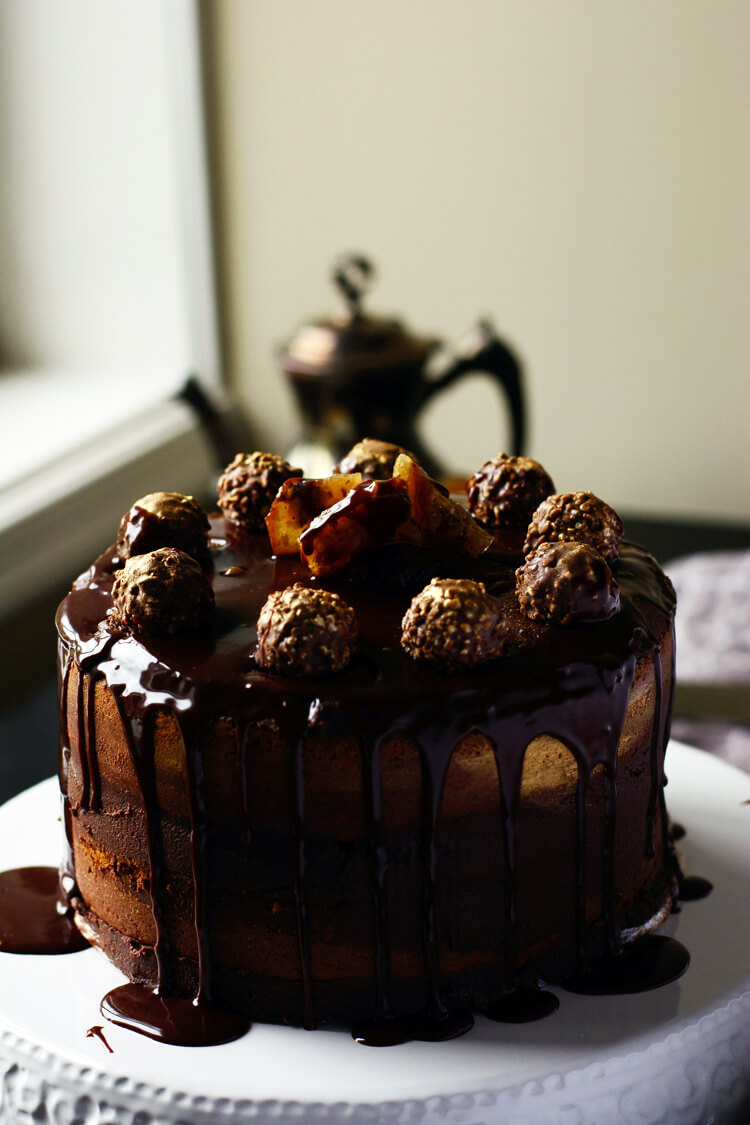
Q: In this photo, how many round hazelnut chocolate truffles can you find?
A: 9